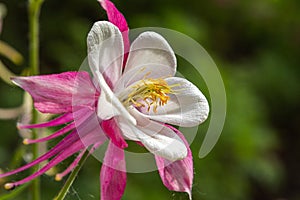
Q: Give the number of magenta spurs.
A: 5